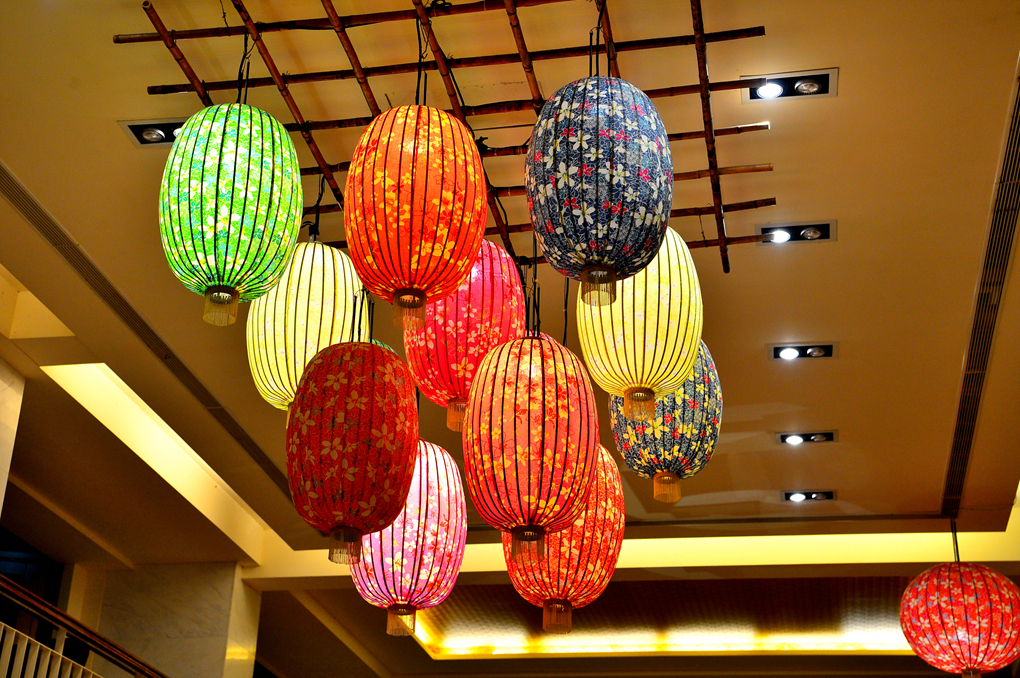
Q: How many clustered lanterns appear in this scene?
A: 11